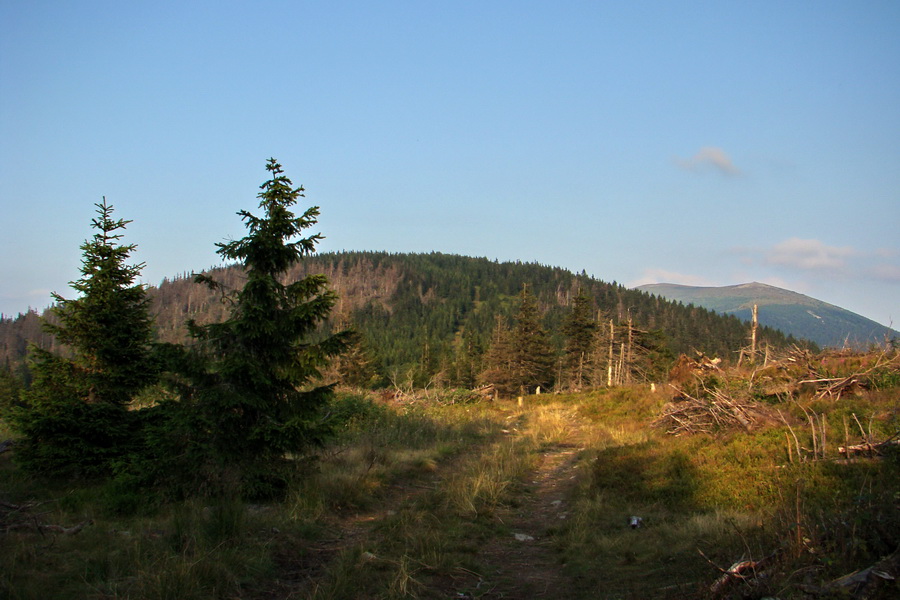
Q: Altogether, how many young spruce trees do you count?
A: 2